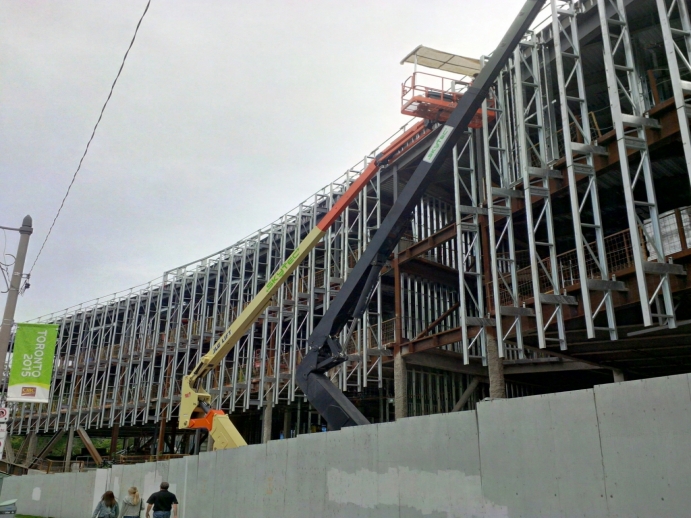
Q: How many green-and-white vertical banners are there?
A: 1